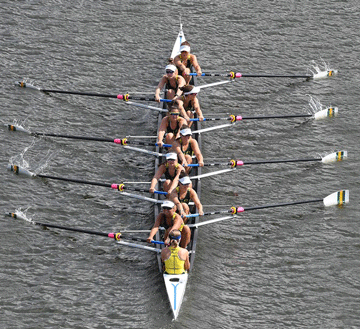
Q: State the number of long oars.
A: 8